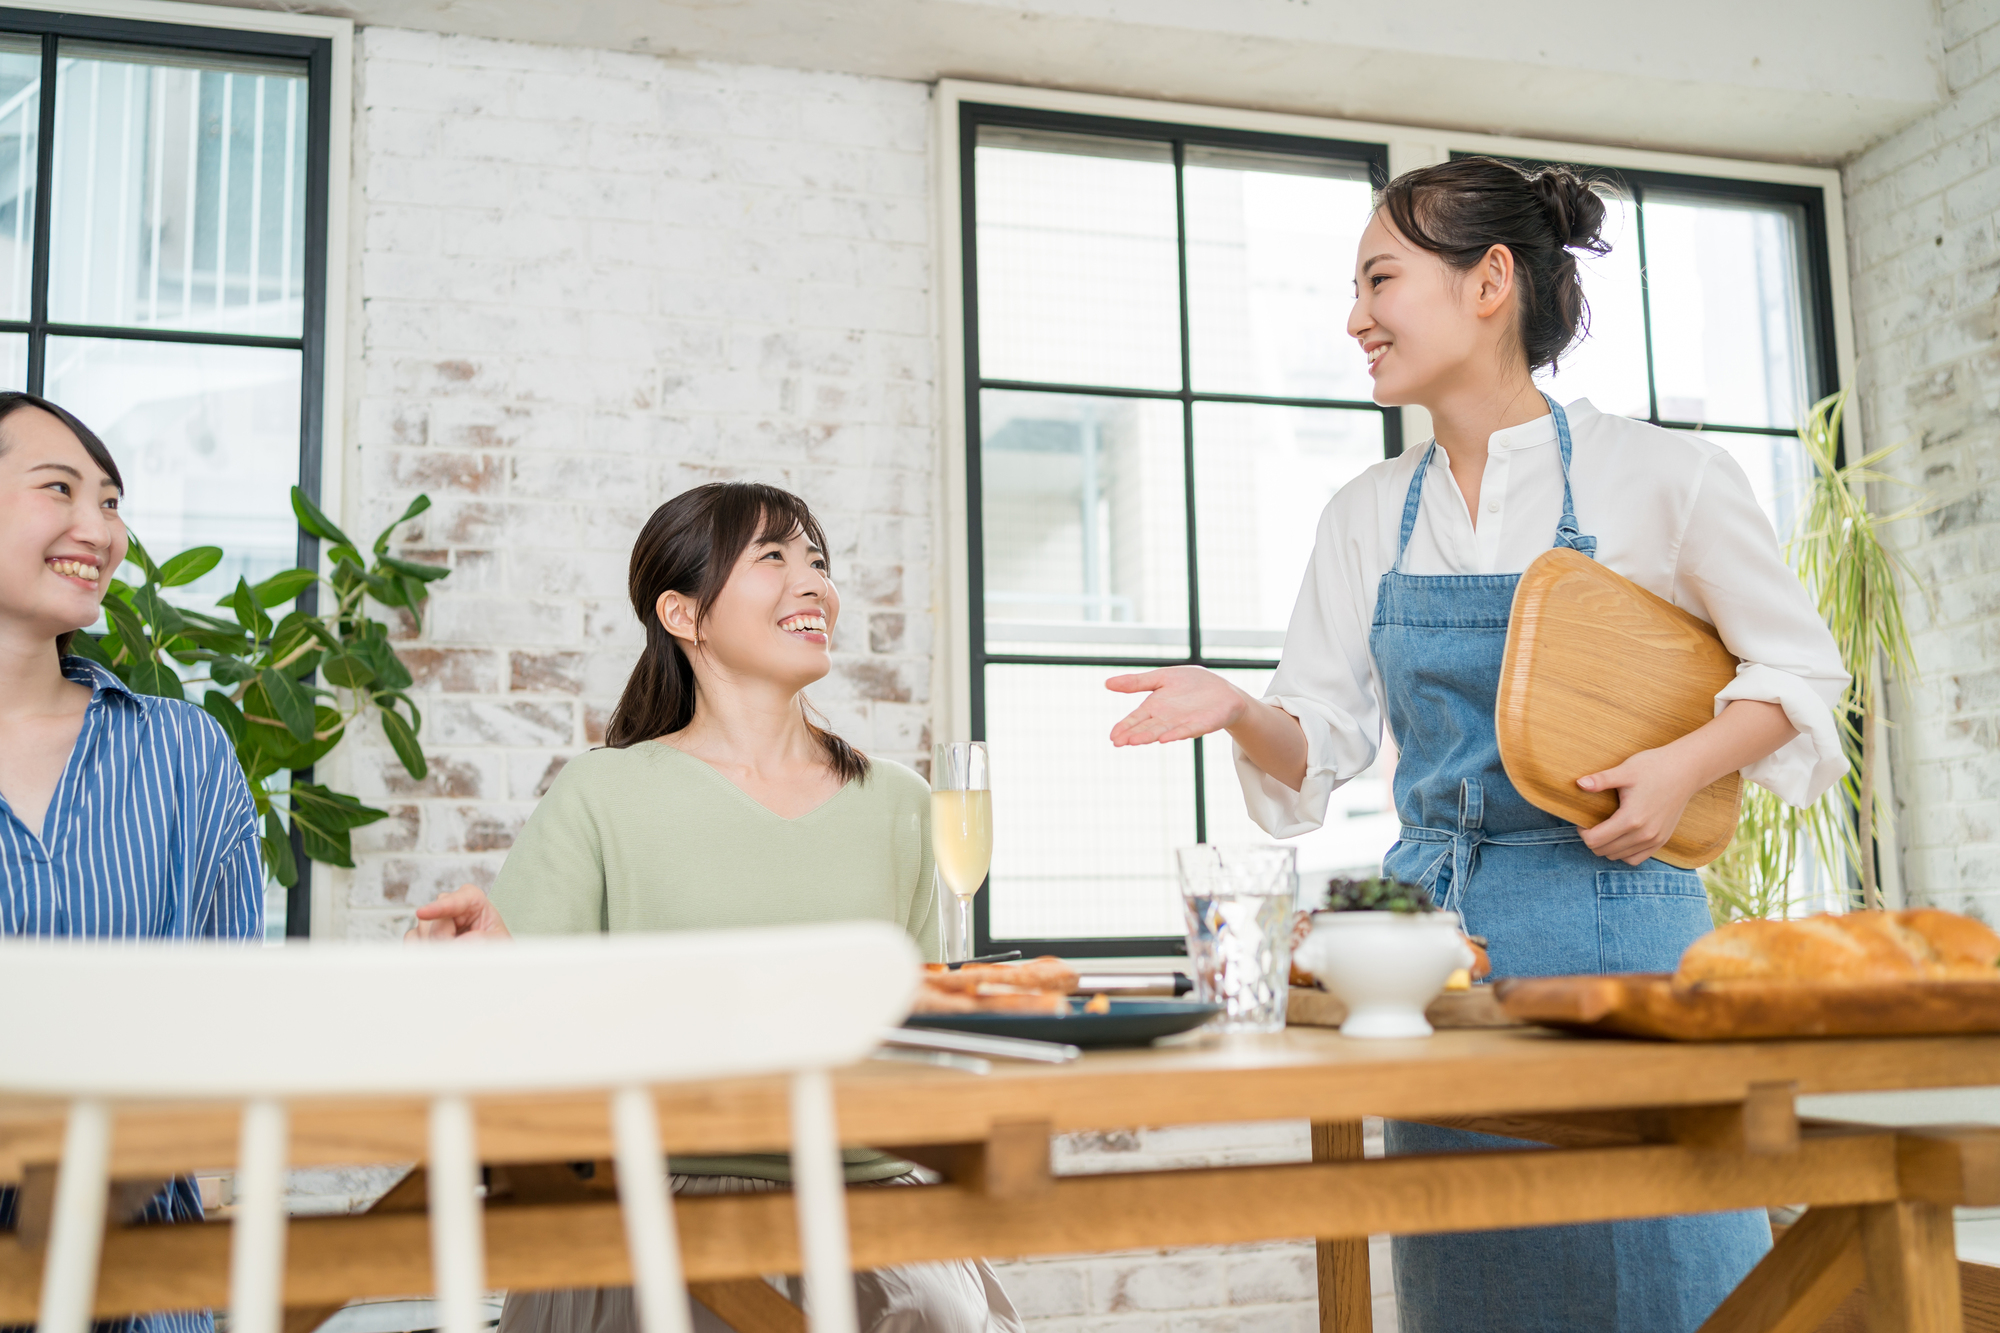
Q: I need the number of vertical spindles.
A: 5